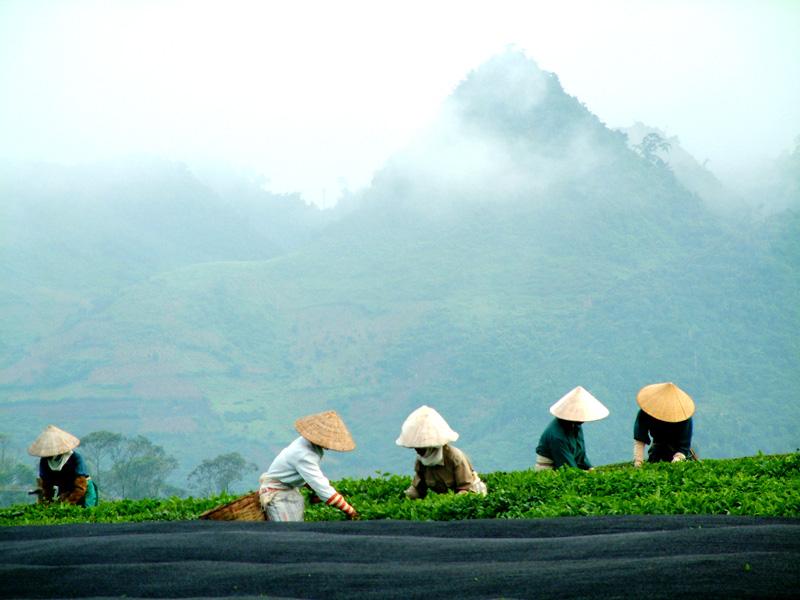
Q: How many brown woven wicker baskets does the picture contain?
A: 1